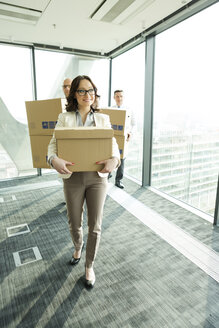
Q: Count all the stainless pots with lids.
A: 0